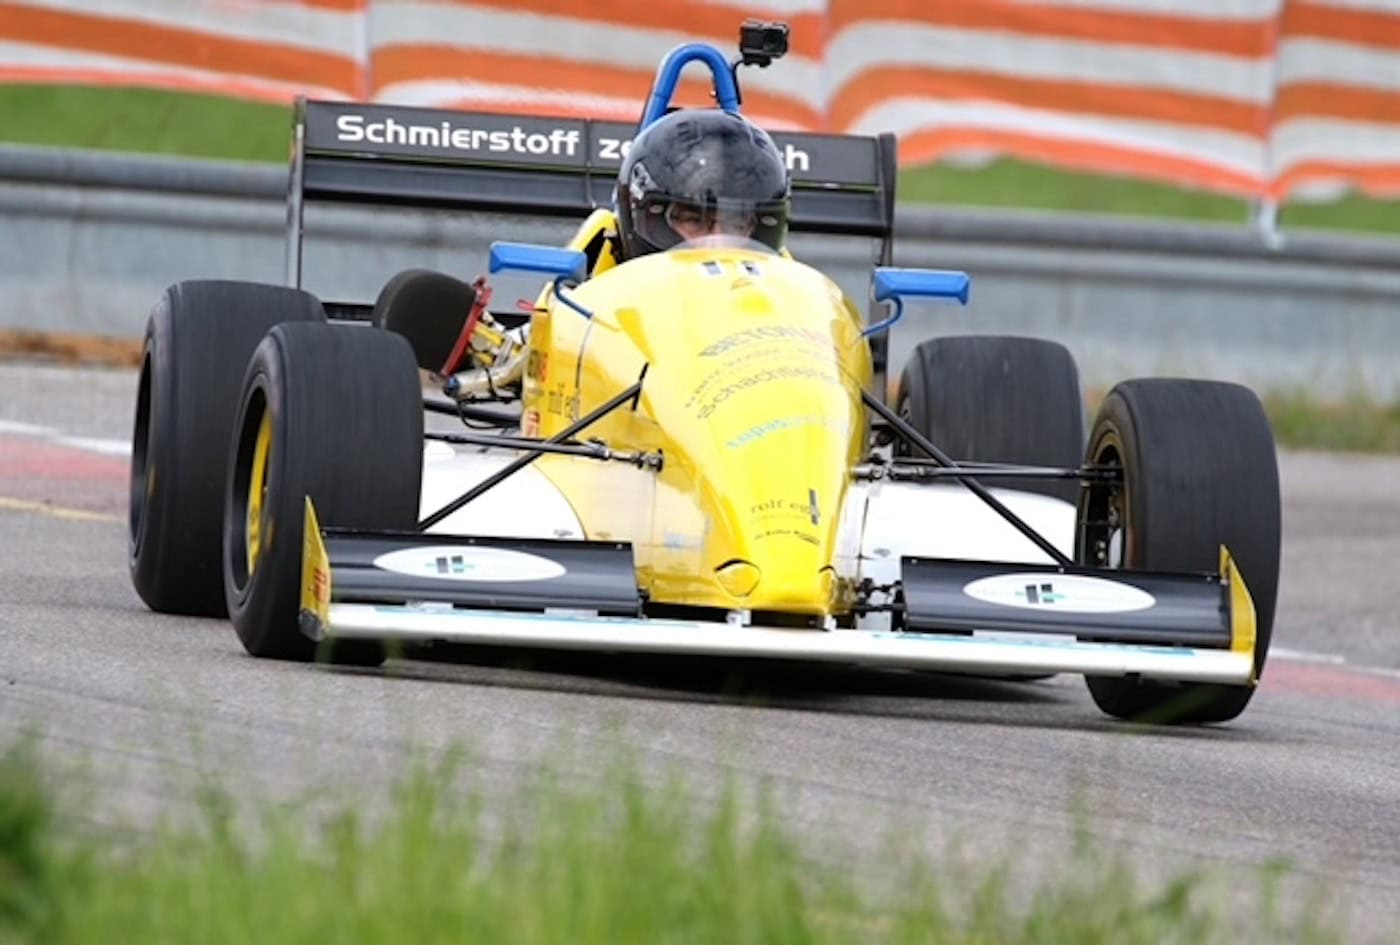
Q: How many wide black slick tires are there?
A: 4